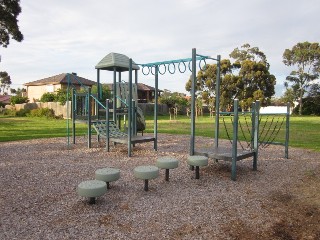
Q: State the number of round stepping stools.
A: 5